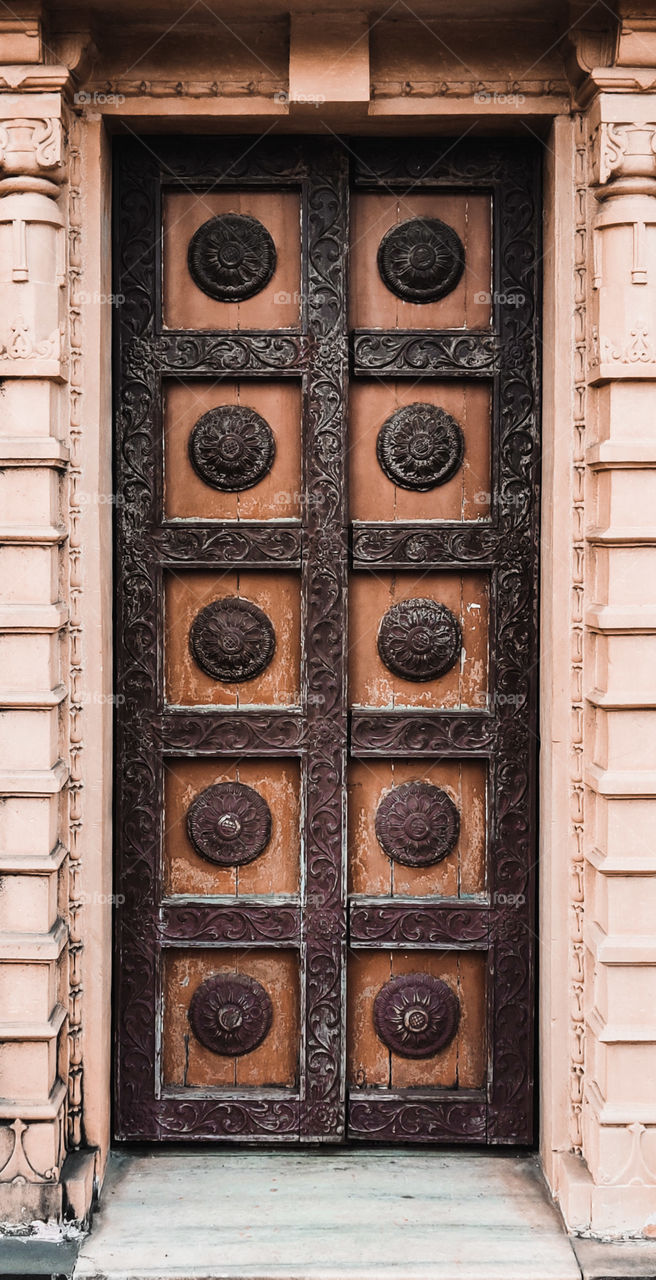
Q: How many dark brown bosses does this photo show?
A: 10